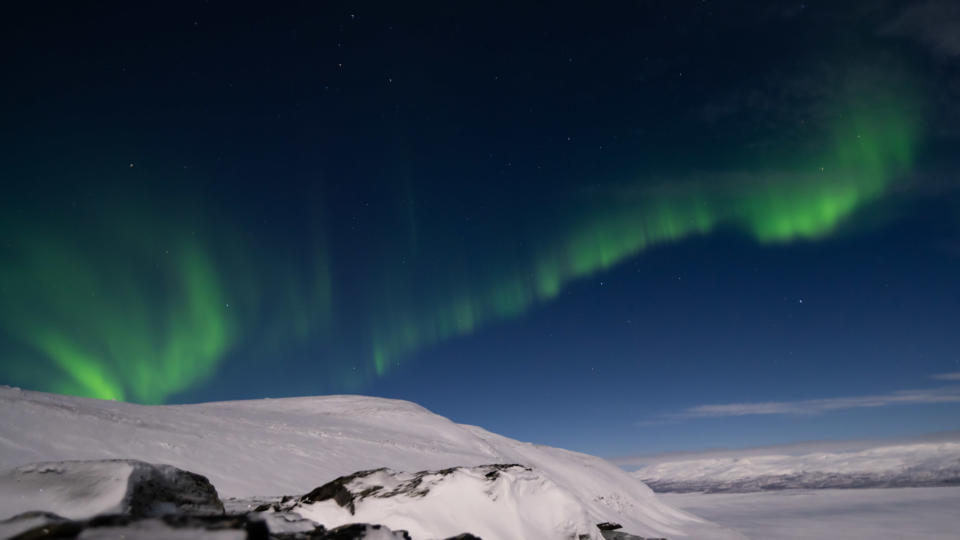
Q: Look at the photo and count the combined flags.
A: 0